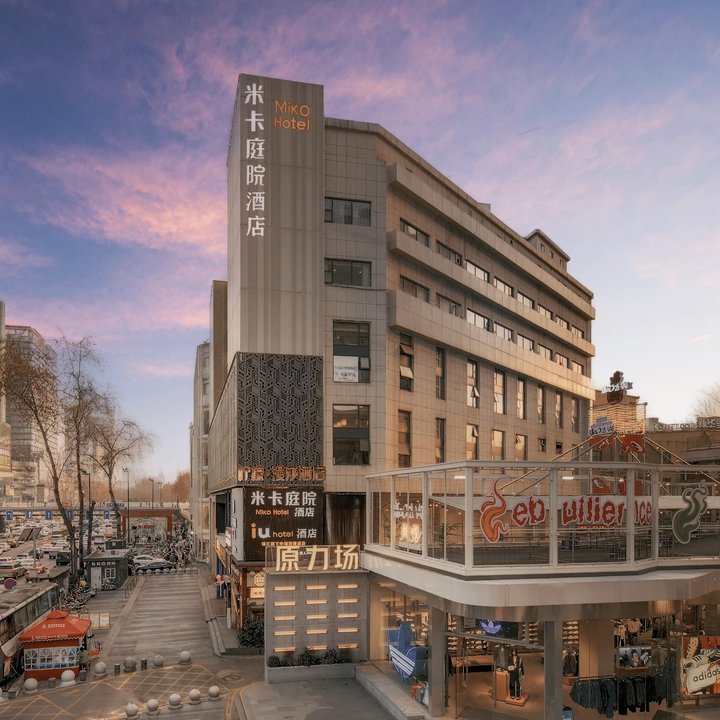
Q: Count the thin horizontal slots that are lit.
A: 15